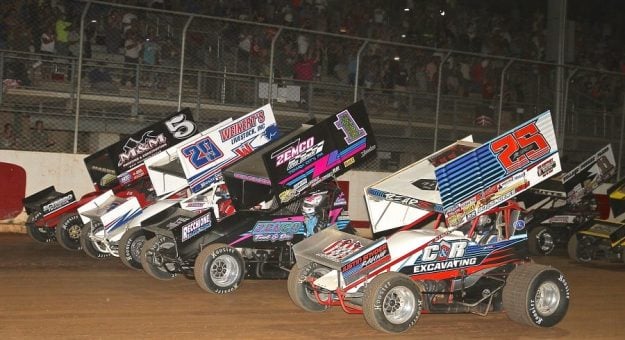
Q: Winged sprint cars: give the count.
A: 6